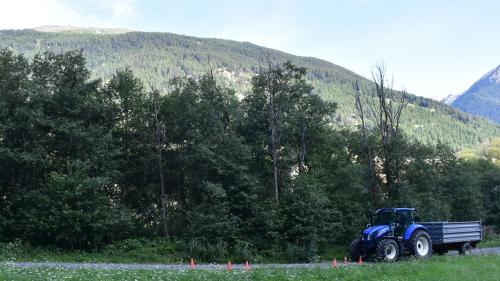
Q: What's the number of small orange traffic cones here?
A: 6